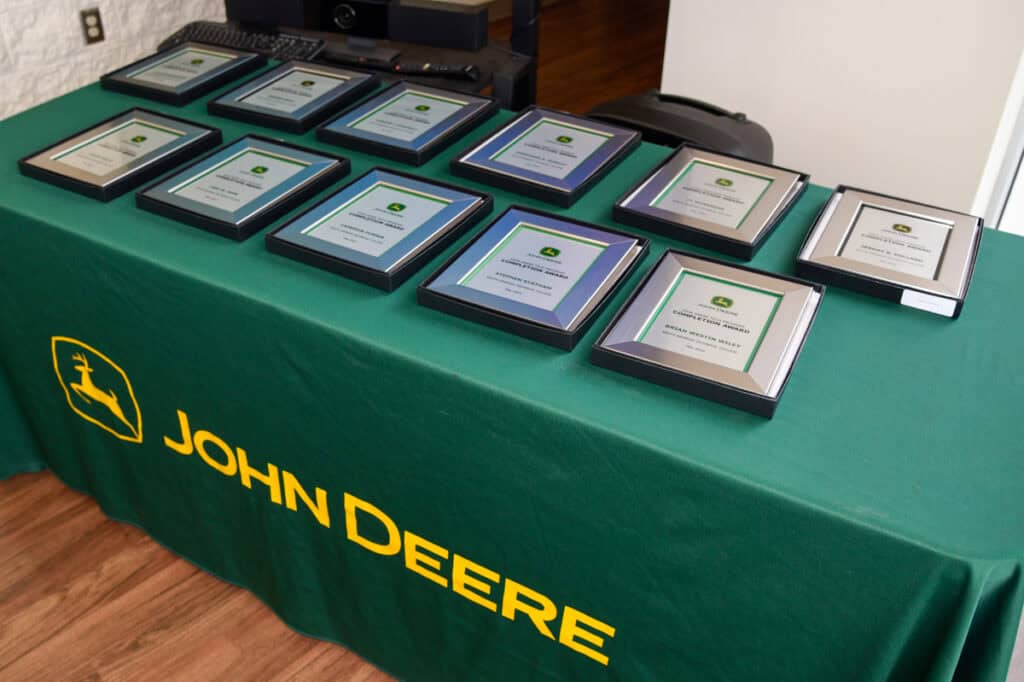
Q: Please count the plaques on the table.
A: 11